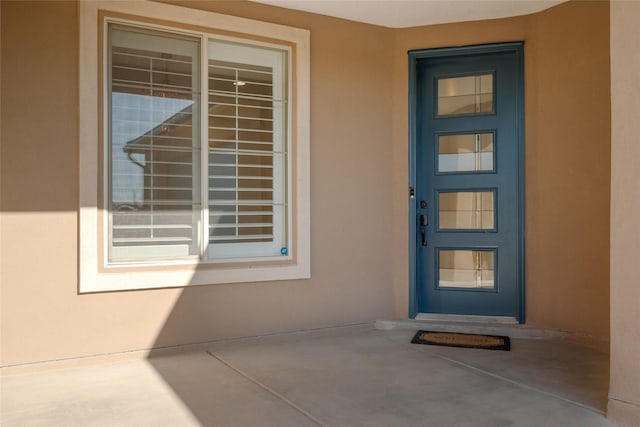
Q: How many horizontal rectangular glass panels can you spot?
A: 4